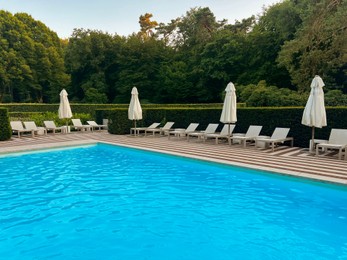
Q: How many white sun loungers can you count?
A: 13